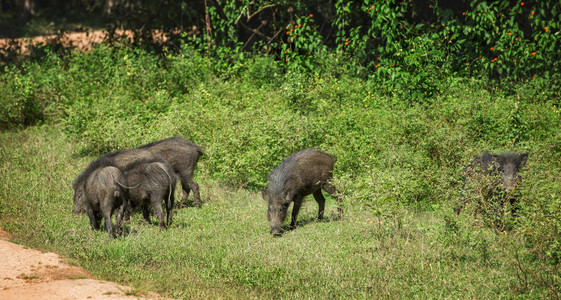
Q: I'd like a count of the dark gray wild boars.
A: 5